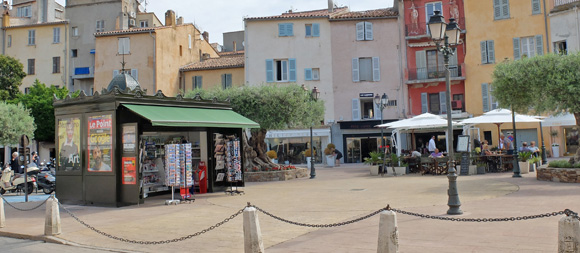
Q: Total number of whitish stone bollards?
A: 5